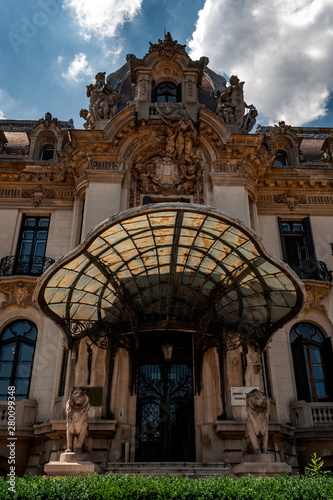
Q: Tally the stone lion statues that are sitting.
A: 2